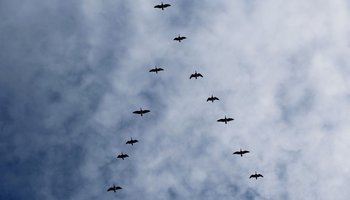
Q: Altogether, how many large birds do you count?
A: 12